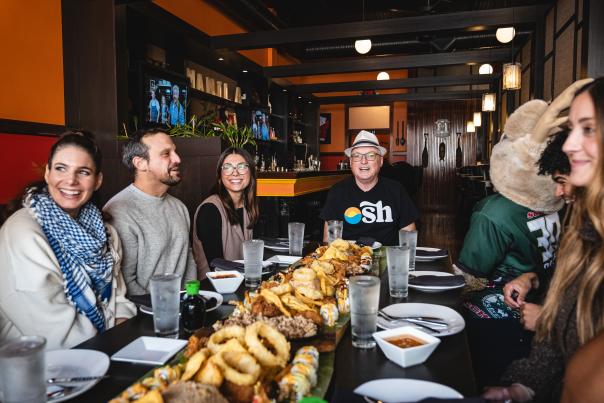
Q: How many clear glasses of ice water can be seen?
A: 8